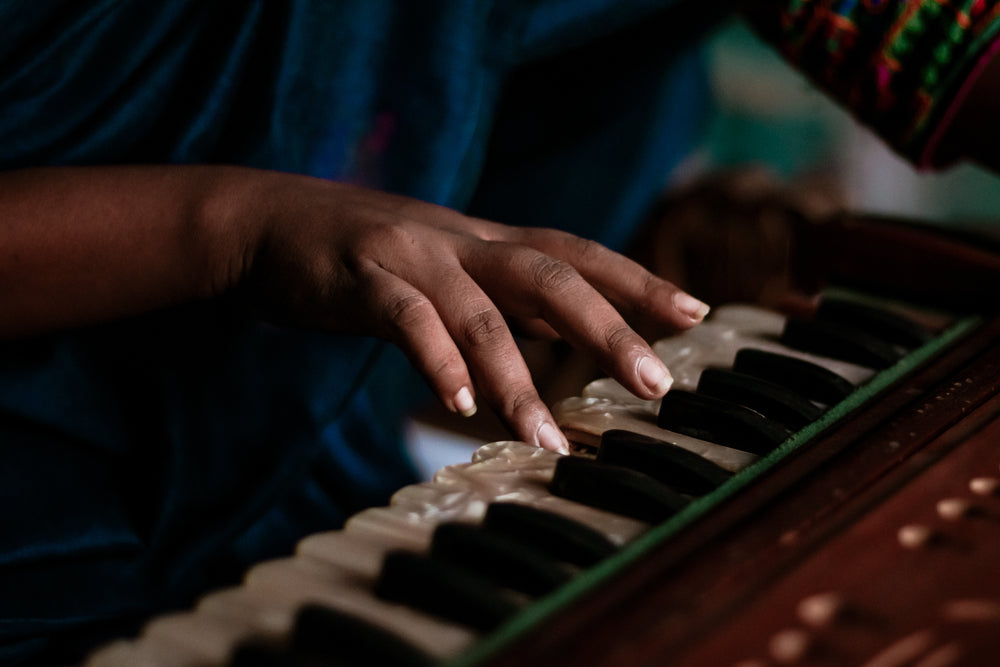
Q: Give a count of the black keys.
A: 12